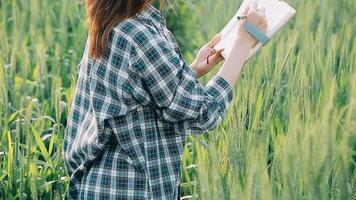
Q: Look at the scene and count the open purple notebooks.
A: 0